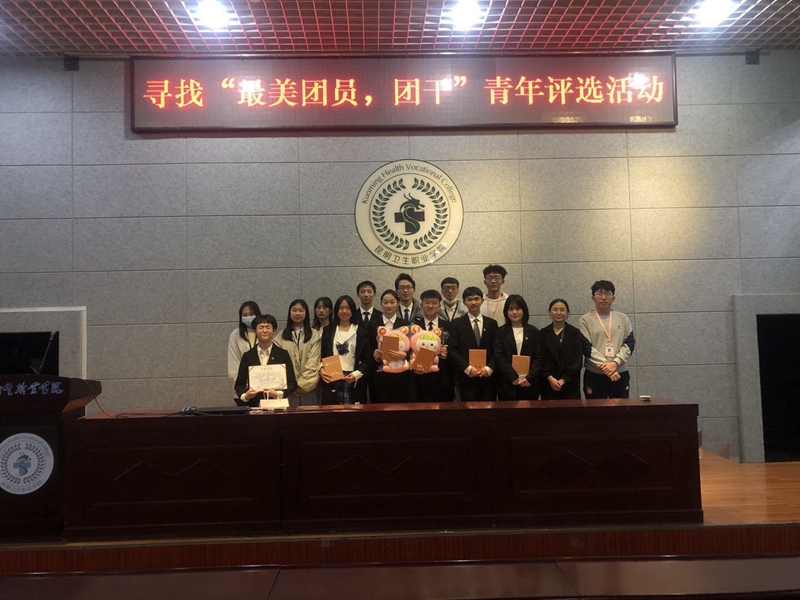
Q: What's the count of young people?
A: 15